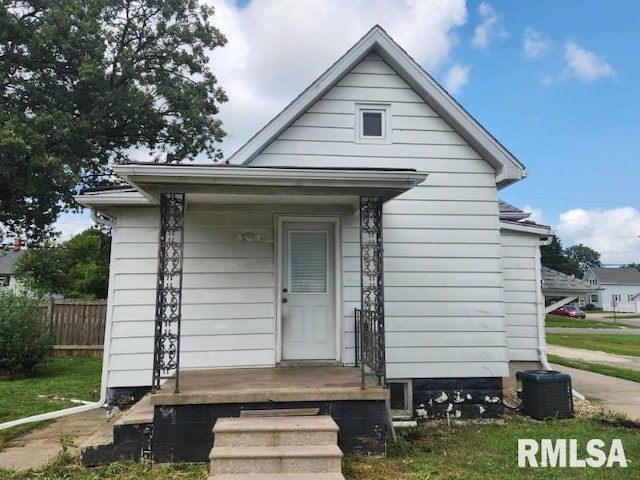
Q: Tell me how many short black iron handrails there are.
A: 1